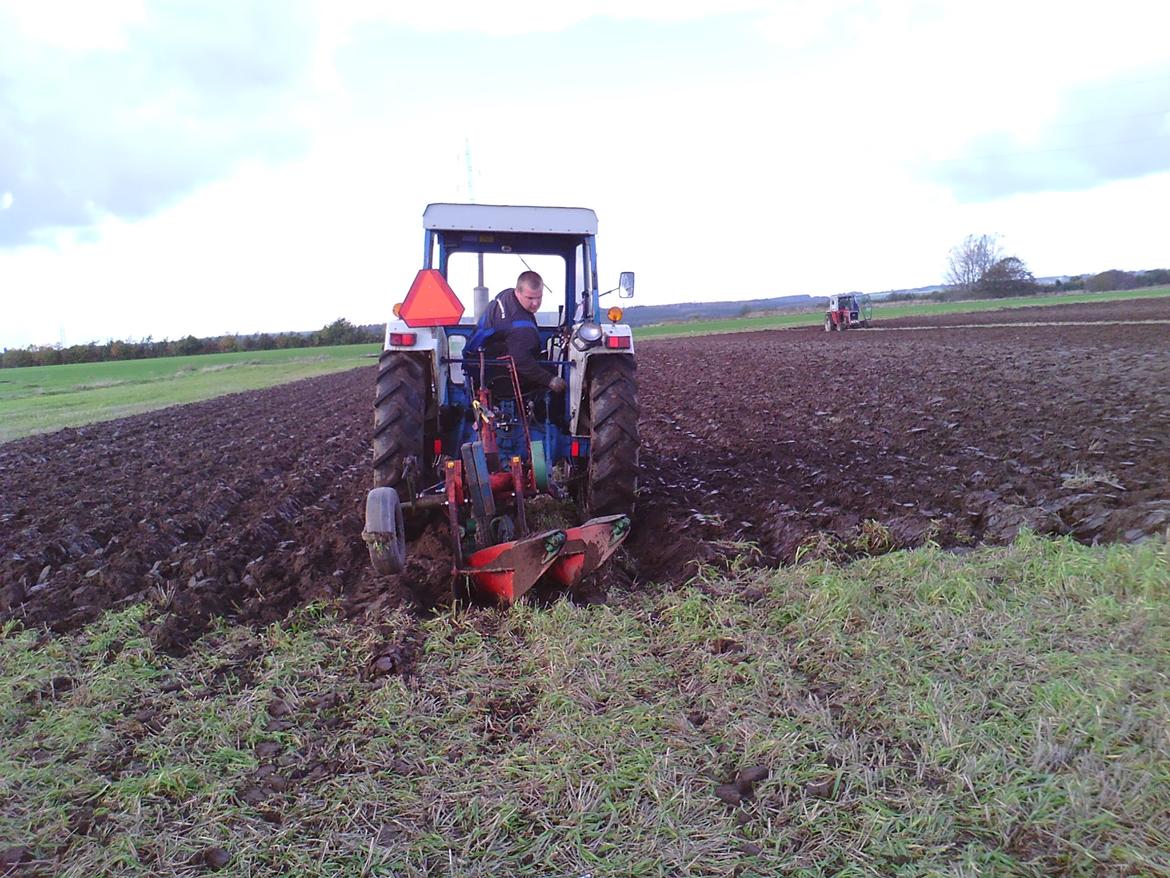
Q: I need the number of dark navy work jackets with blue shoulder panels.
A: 1